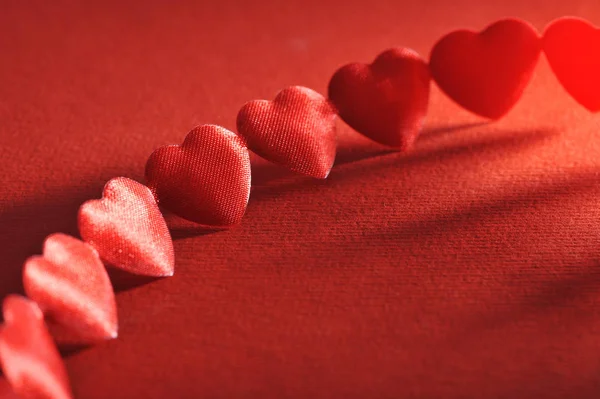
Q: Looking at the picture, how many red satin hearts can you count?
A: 8